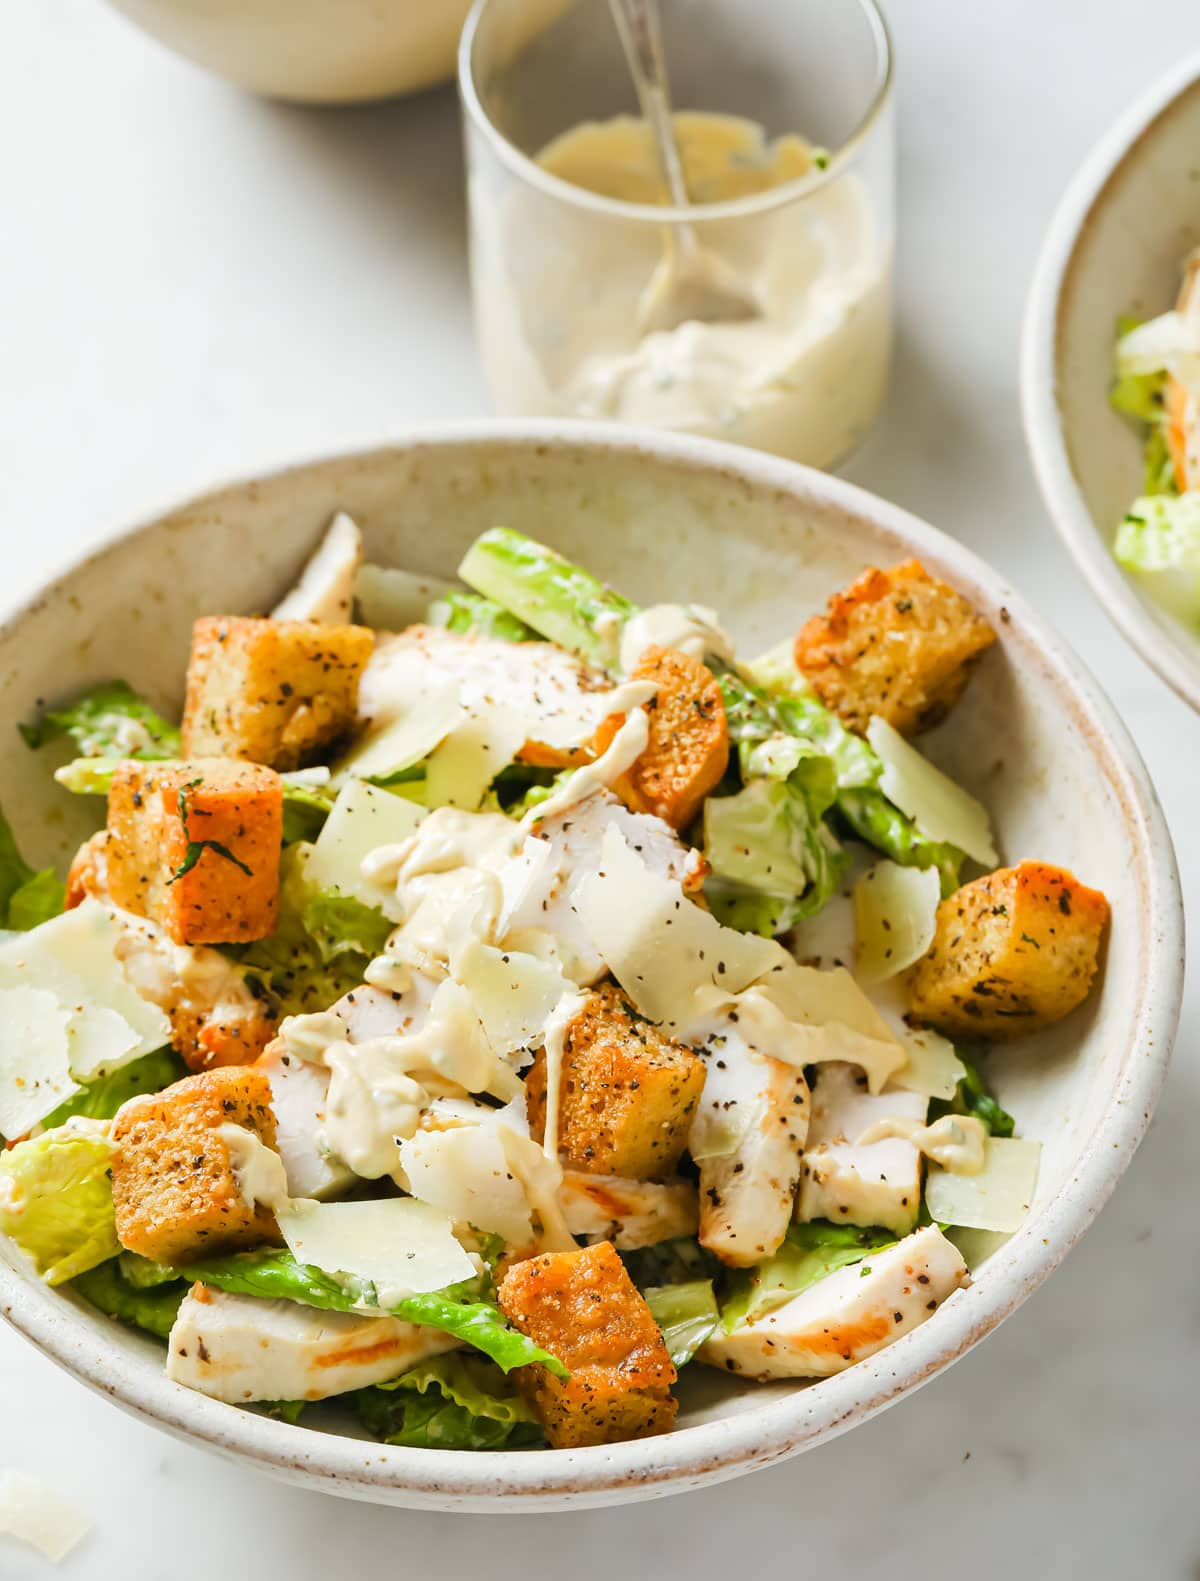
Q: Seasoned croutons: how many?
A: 8